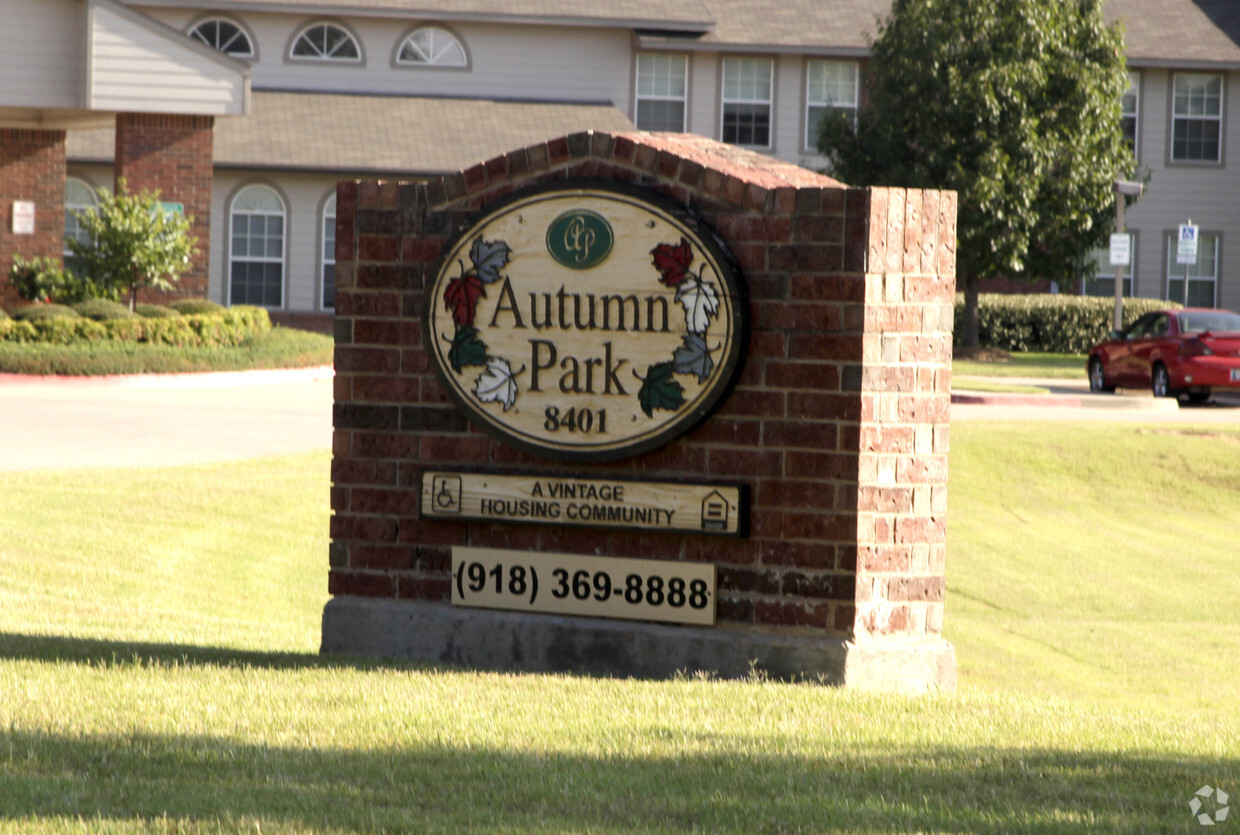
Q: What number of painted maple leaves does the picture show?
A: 8